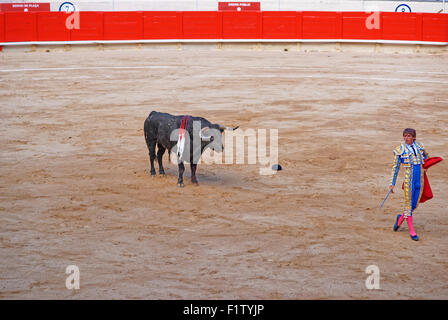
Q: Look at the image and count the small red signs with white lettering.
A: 2